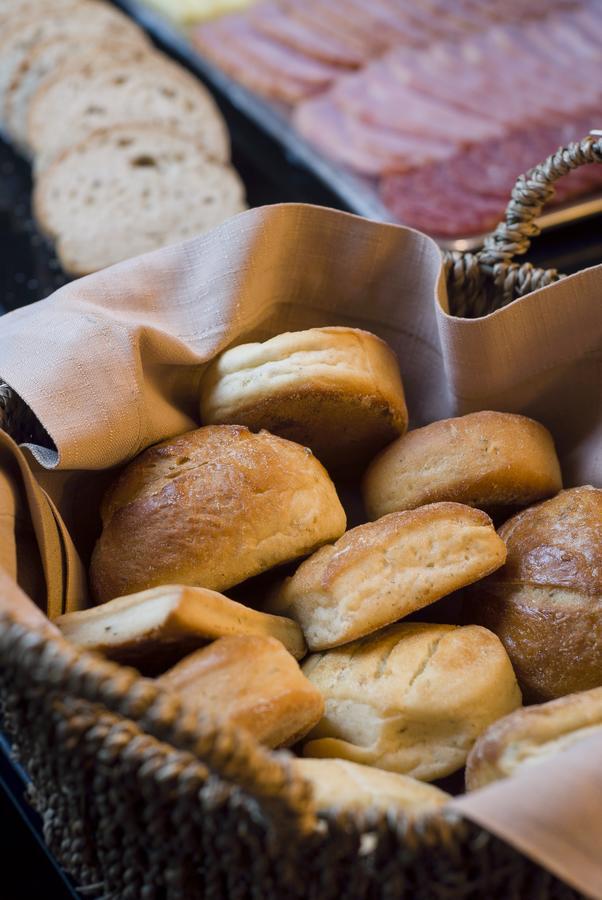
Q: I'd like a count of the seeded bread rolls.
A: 0